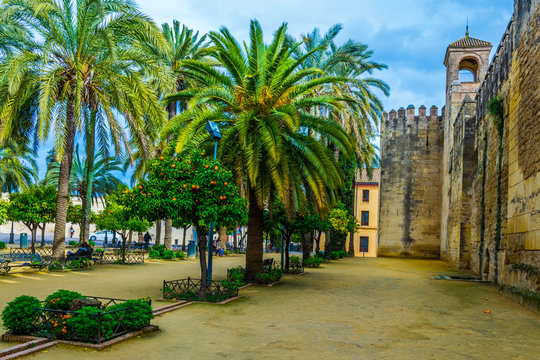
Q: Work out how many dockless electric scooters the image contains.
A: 0